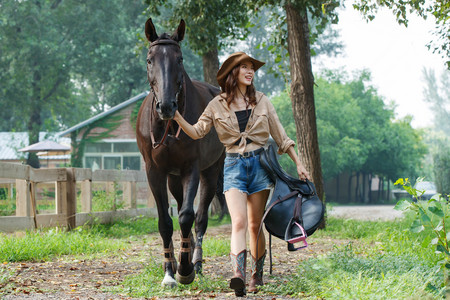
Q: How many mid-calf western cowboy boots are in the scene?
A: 2